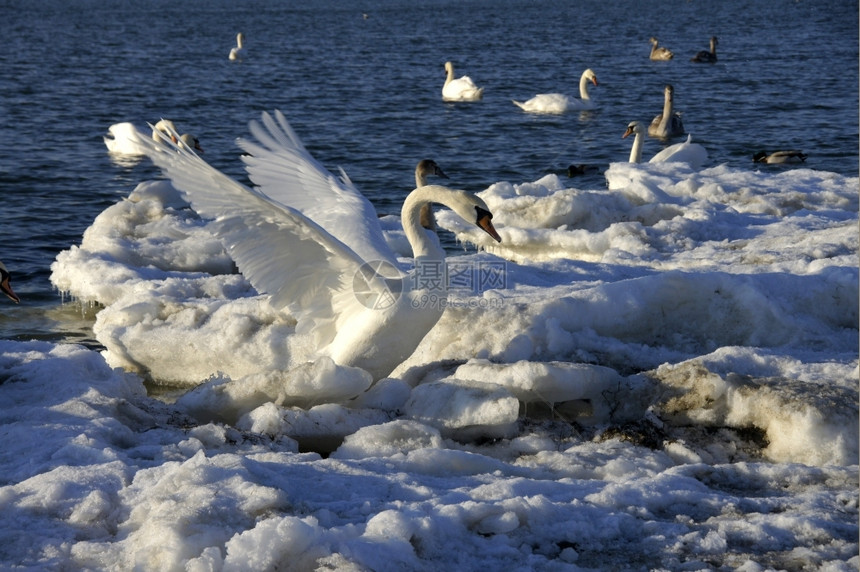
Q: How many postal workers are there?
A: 0